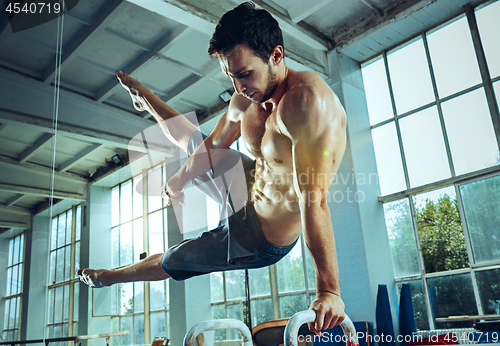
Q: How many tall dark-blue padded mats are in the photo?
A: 2